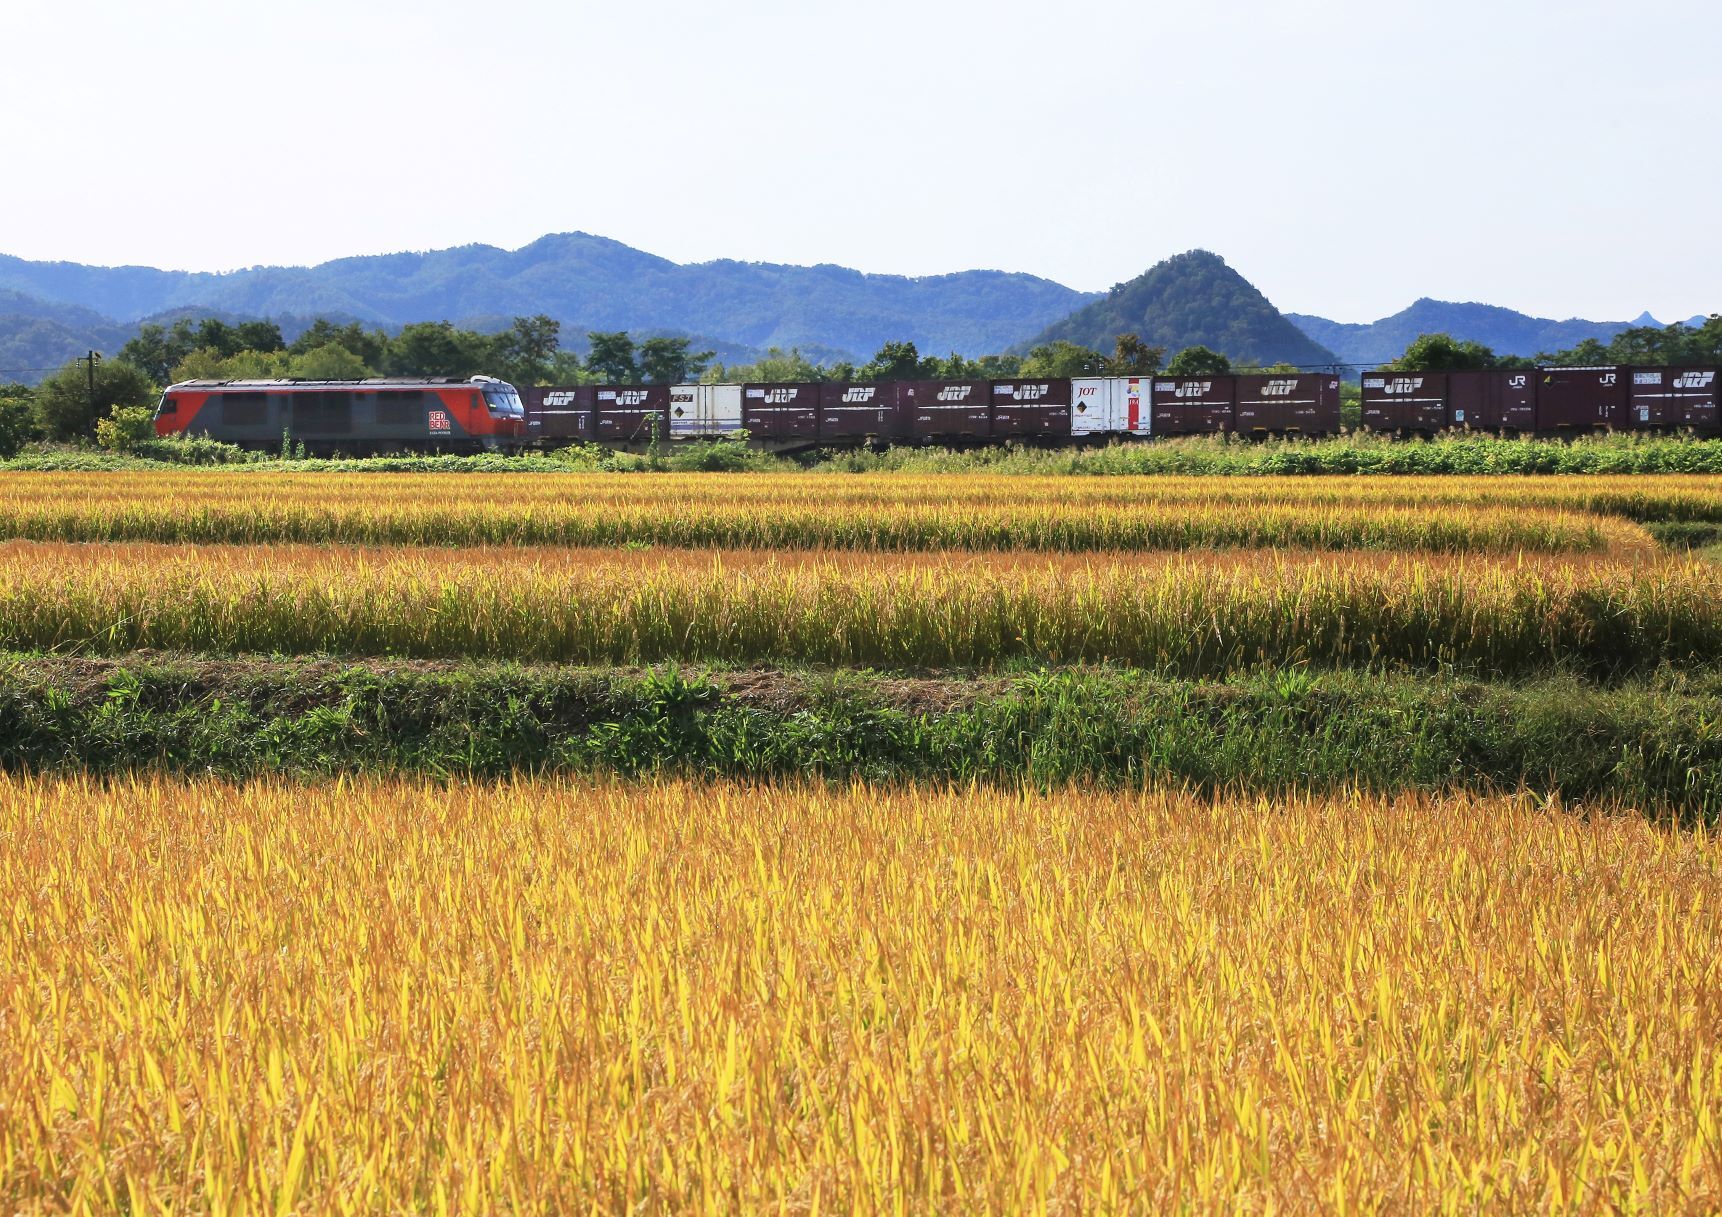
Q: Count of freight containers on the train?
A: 14